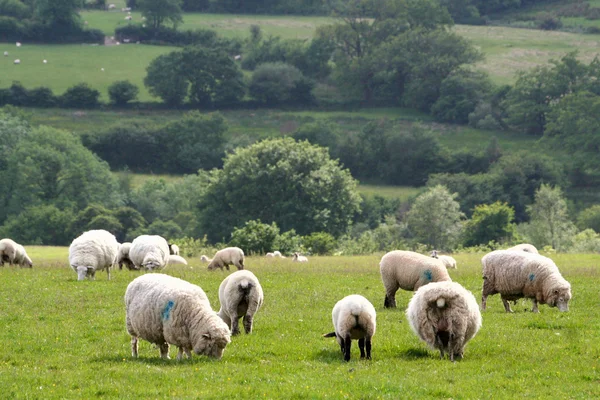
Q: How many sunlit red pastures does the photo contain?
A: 0